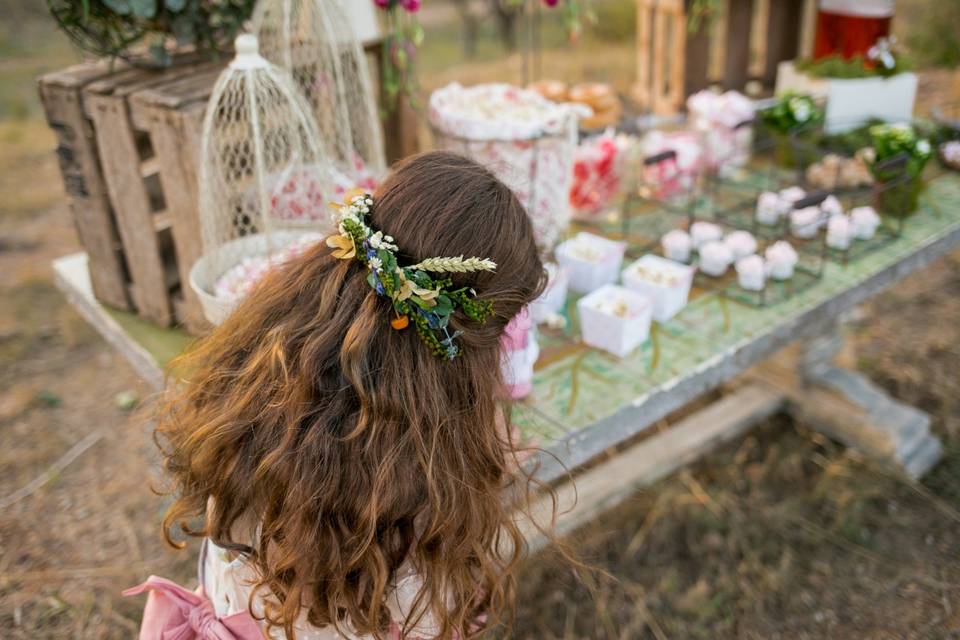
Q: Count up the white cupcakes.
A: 12